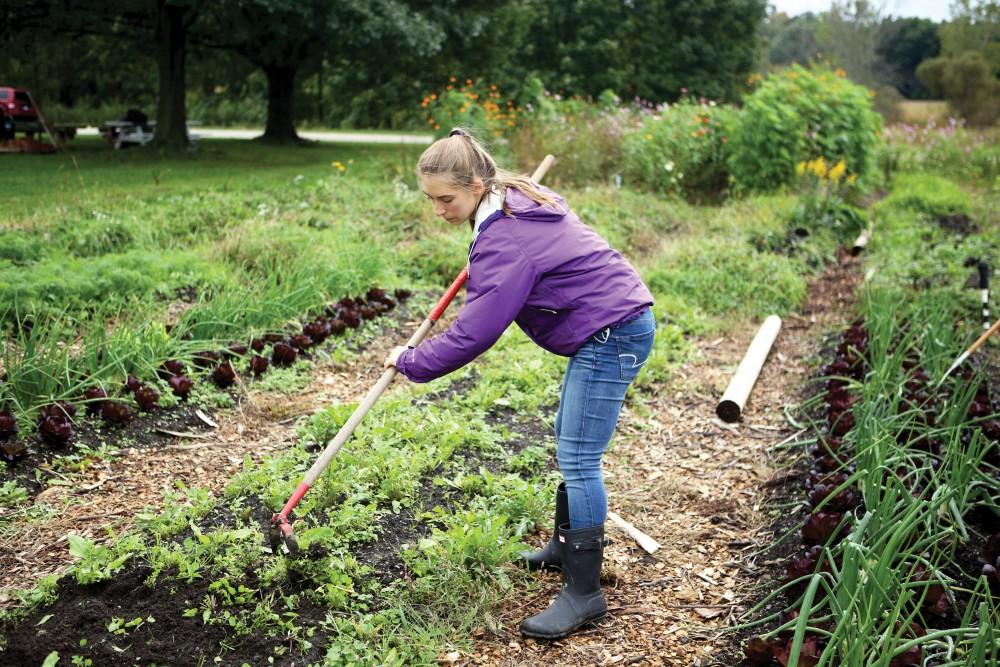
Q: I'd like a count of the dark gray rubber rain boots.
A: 2